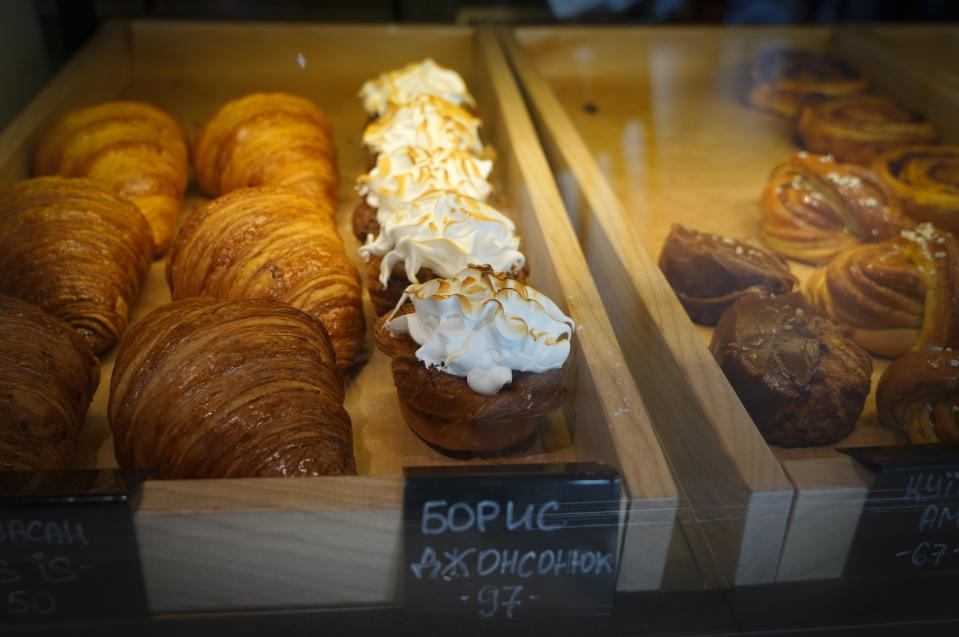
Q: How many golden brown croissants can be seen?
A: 6